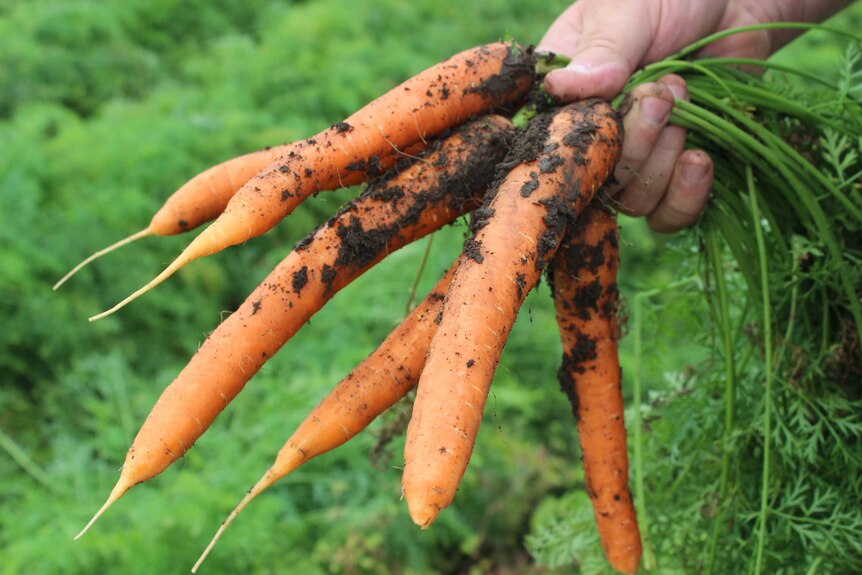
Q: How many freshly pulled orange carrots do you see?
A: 6